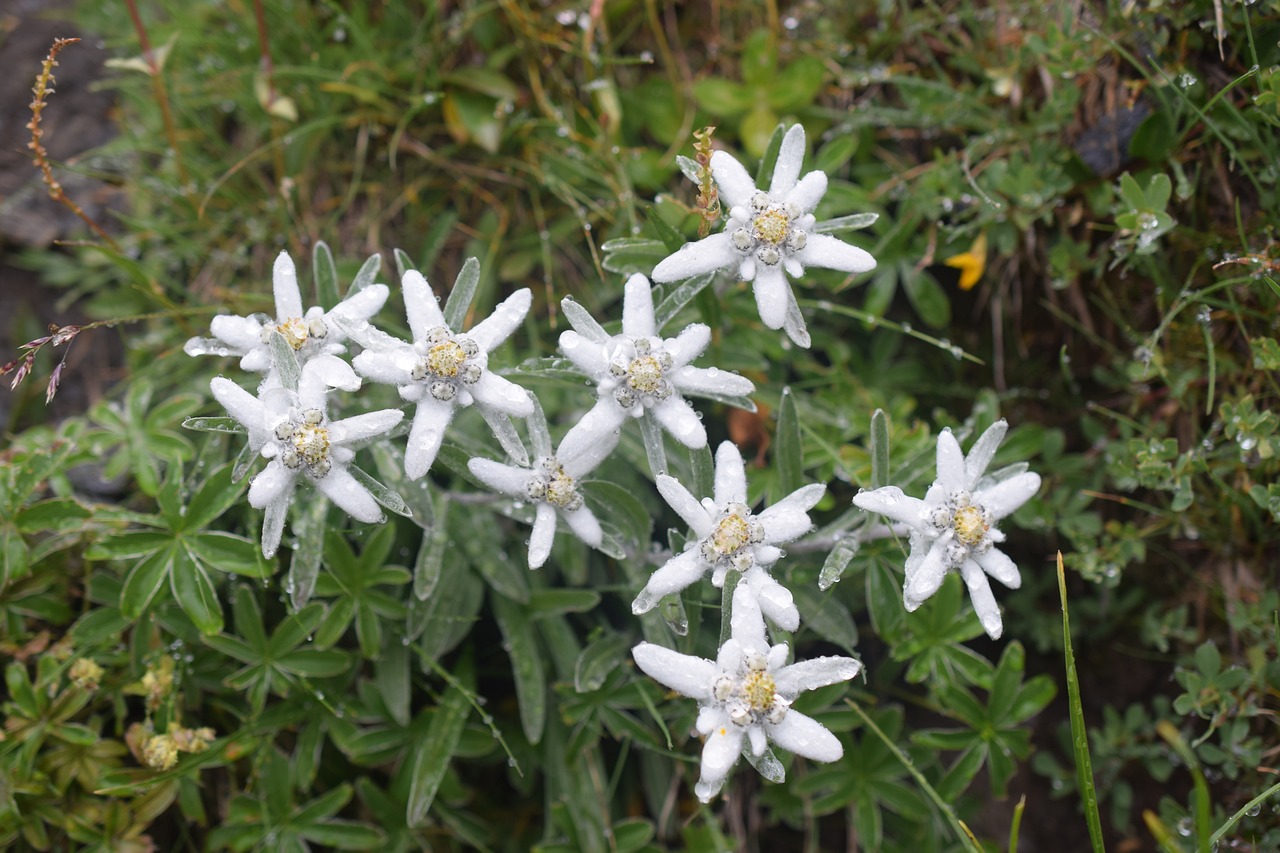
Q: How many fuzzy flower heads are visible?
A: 9